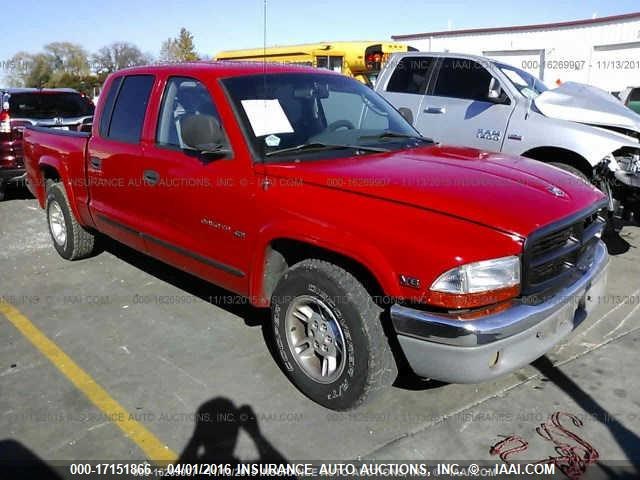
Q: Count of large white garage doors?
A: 2